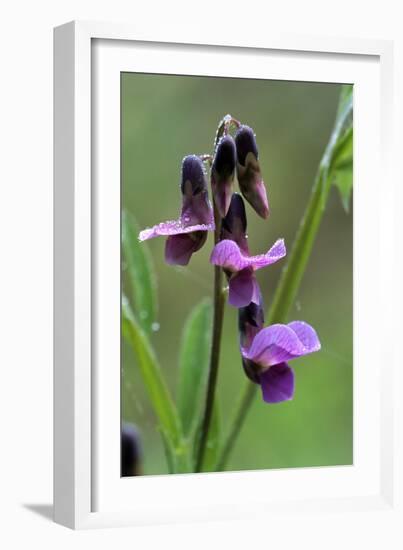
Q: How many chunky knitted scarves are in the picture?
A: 0